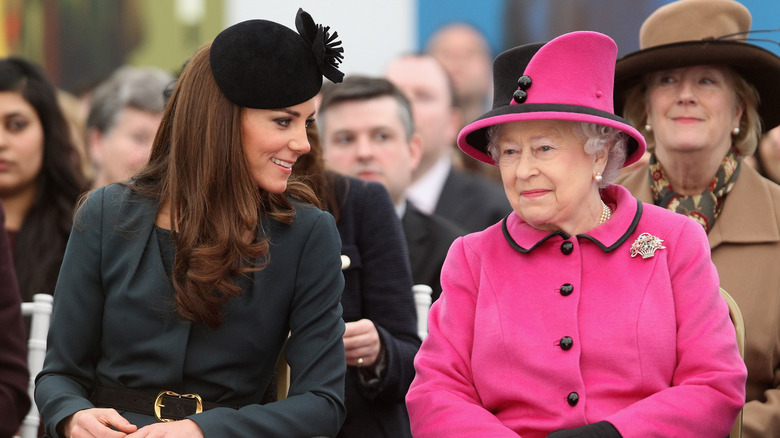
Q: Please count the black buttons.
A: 6